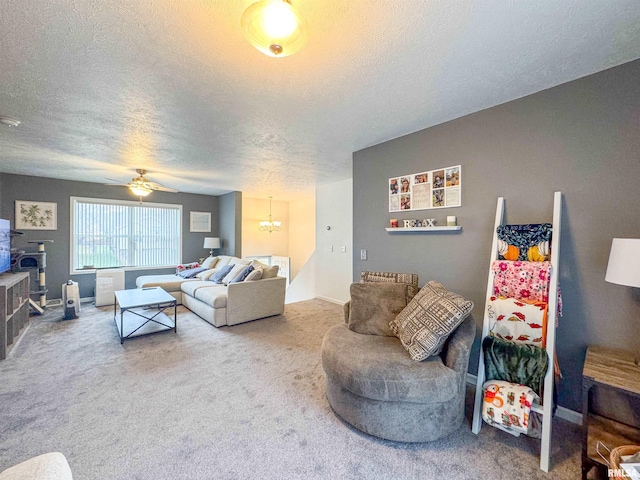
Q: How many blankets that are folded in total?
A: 5